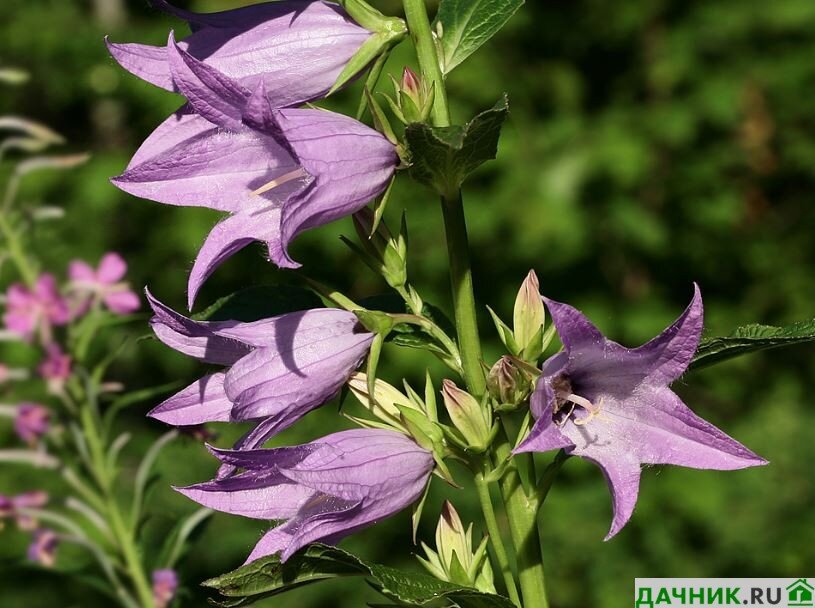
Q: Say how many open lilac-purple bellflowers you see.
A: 5